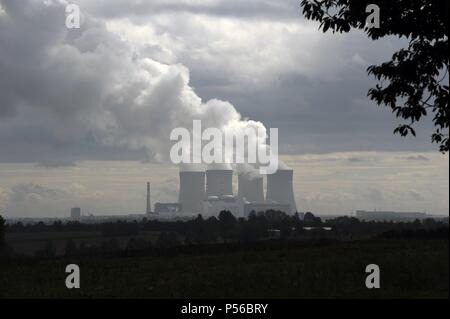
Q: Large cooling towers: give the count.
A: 4